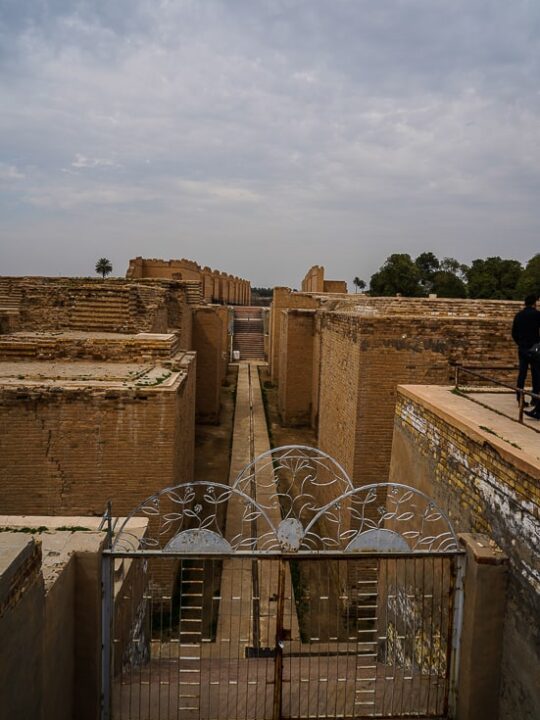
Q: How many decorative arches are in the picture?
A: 3